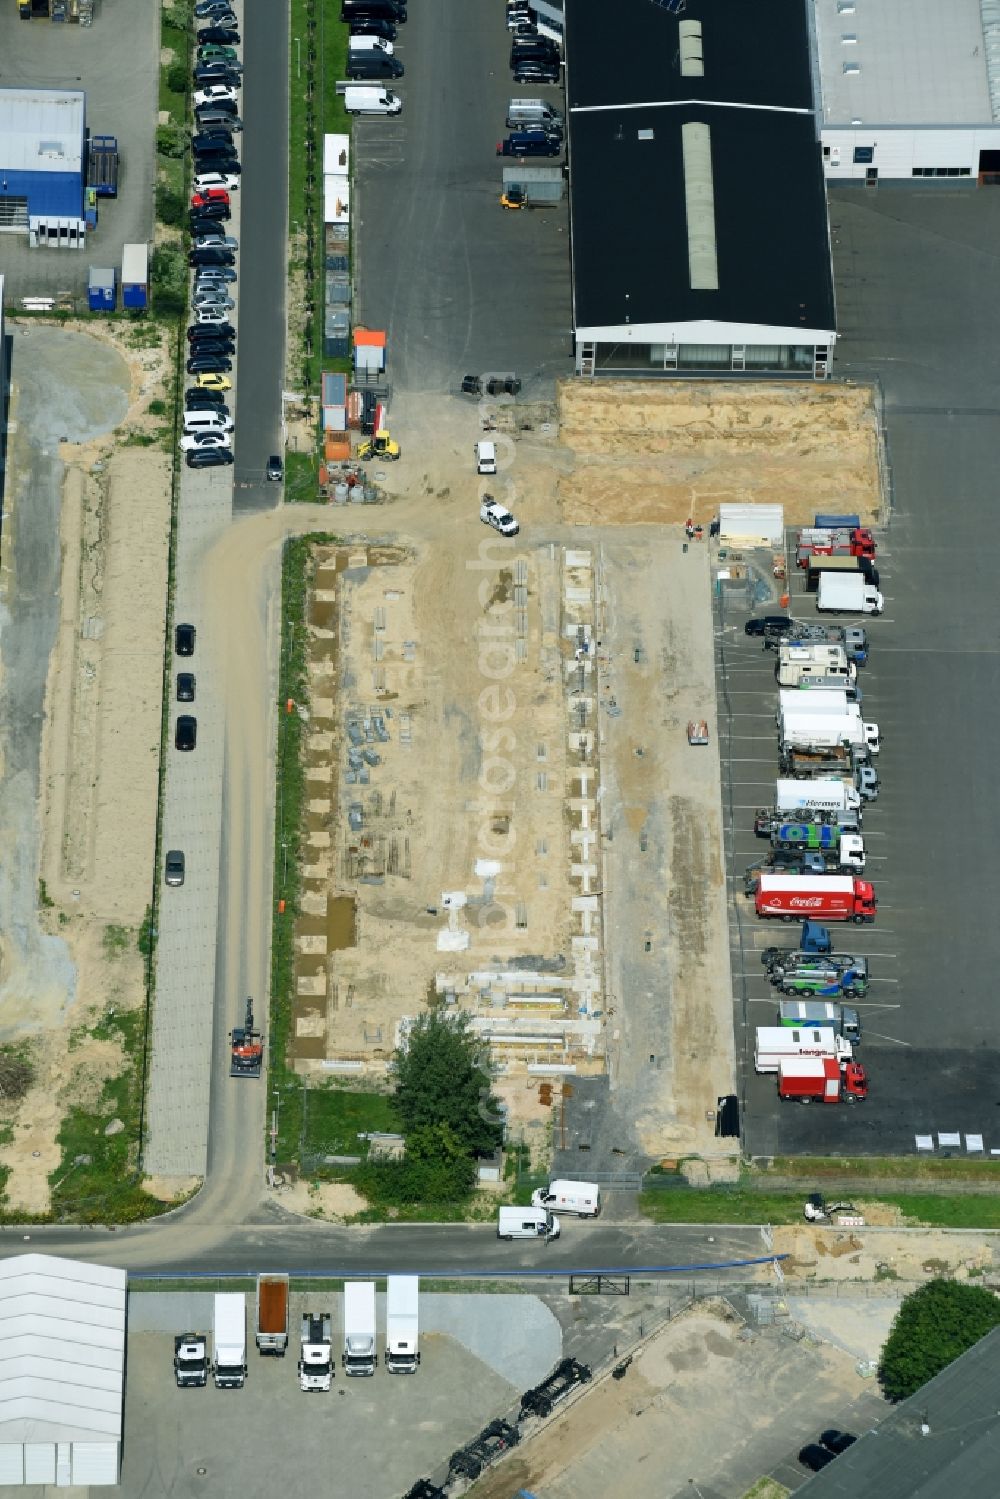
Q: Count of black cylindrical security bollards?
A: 0